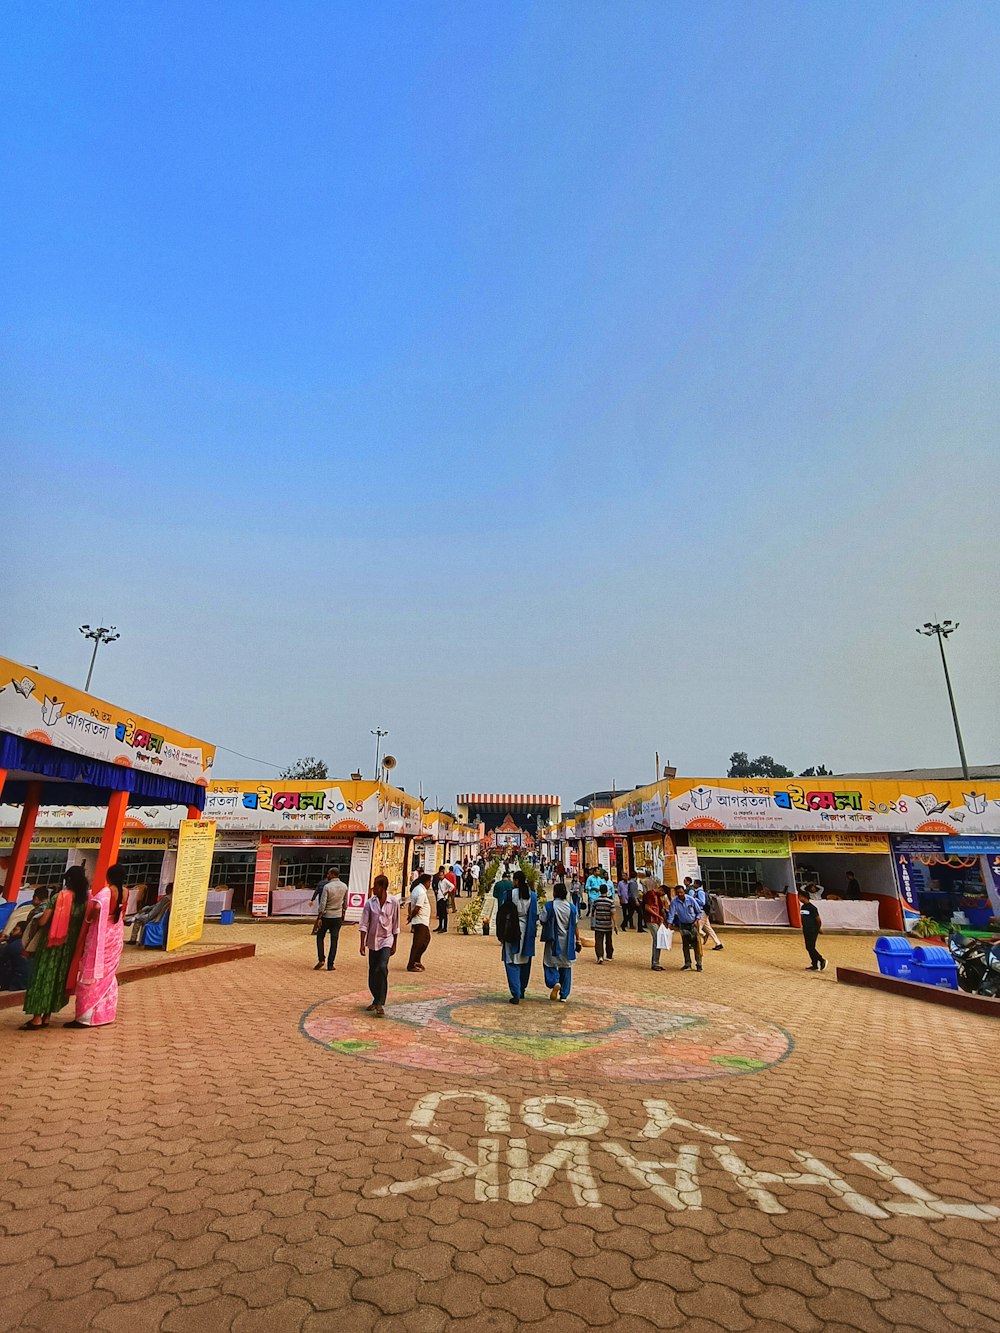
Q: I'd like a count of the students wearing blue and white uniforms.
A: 2